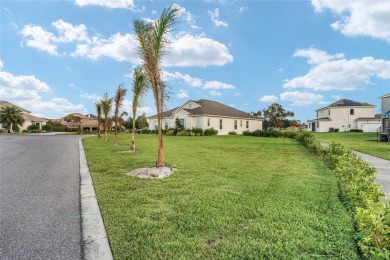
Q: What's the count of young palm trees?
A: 5